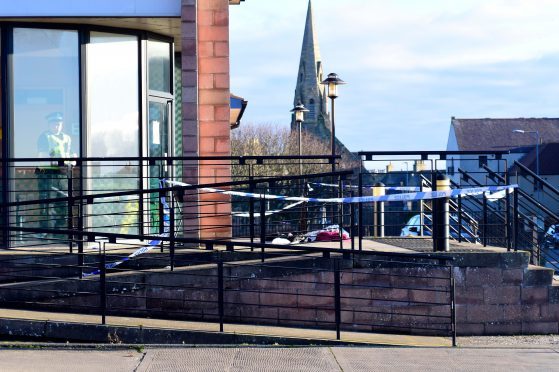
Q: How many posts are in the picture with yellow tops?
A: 2